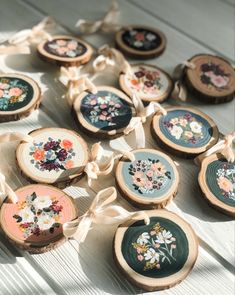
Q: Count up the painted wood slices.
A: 12